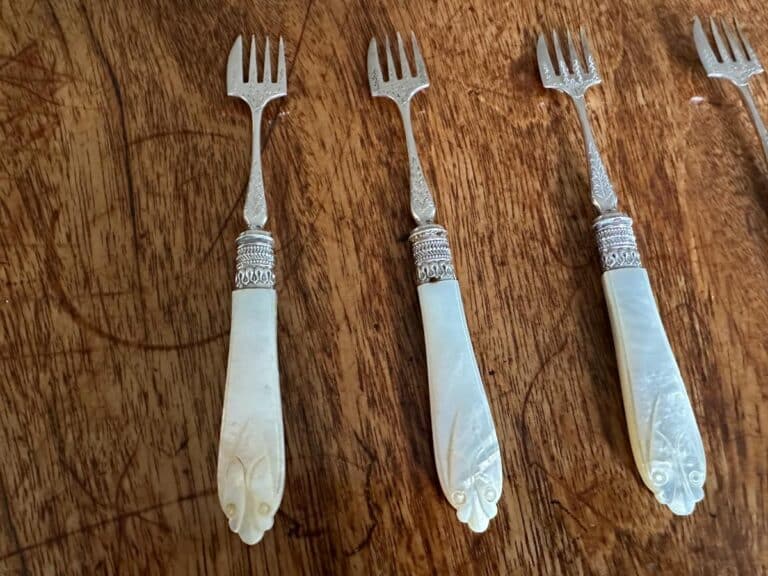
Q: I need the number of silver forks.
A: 4